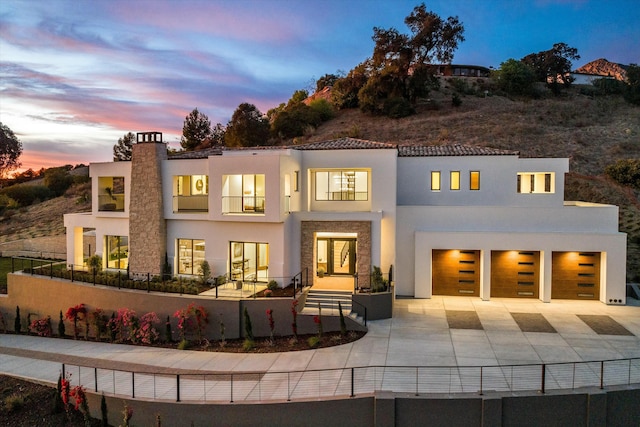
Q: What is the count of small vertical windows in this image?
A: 3